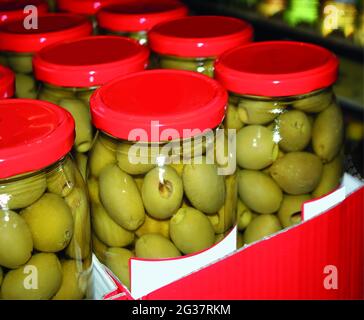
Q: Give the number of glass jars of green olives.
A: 10